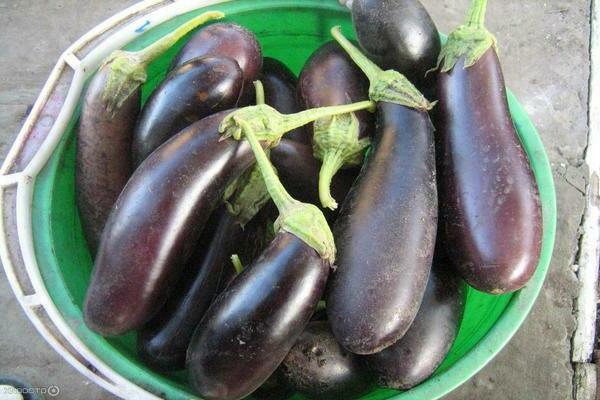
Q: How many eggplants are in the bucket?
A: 14